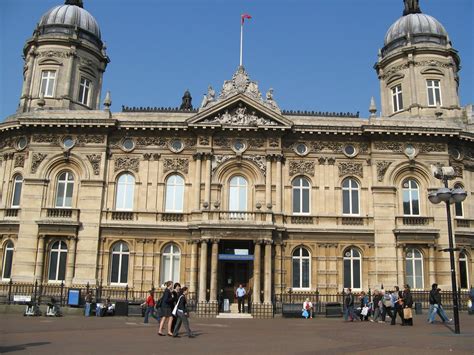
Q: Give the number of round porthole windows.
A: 9